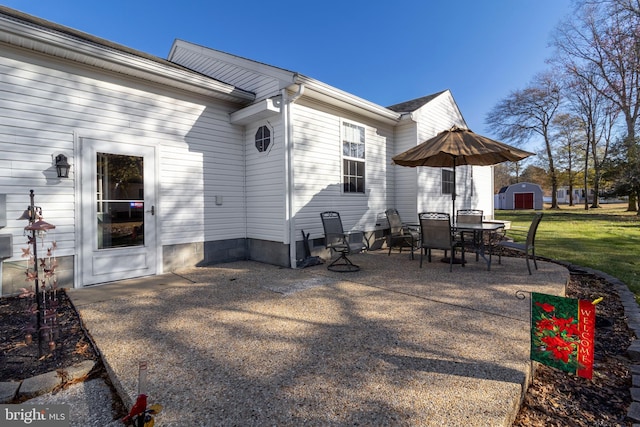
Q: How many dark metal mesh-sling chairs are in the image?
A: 5